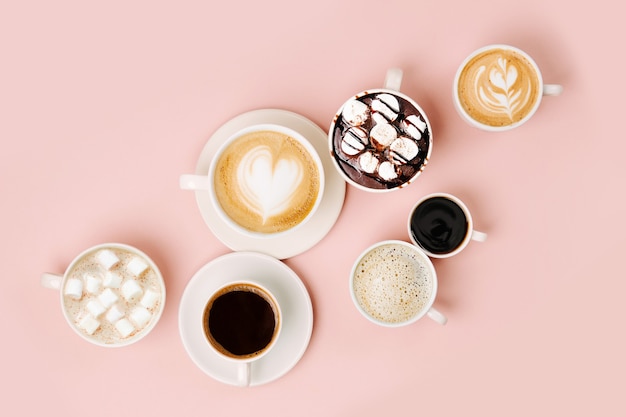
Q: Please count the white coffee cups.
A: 7